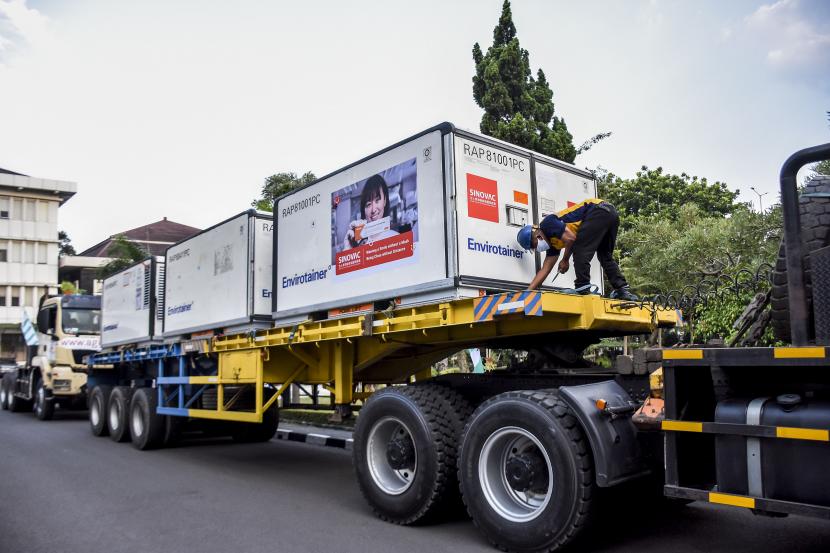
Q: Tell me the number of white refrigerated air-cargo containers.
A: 3